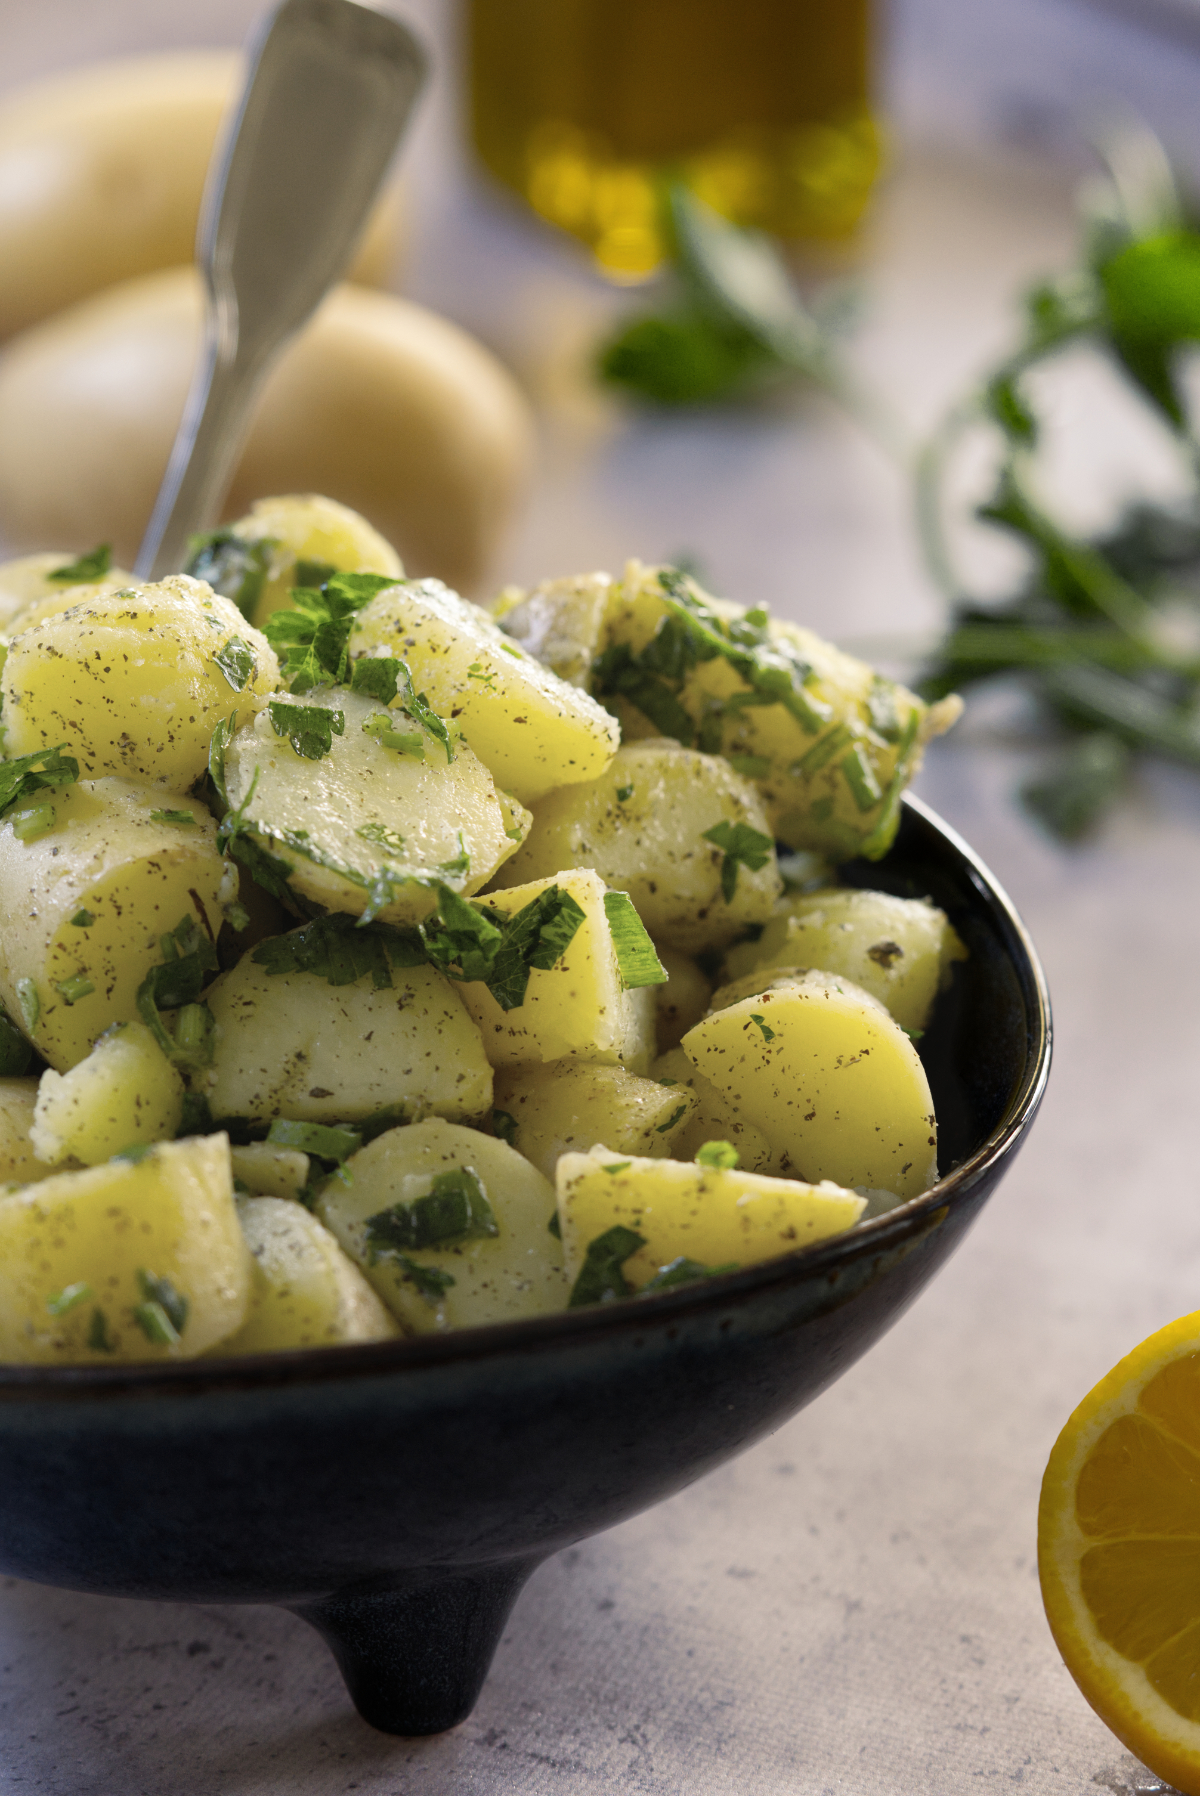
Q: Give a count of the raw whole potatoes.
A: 2